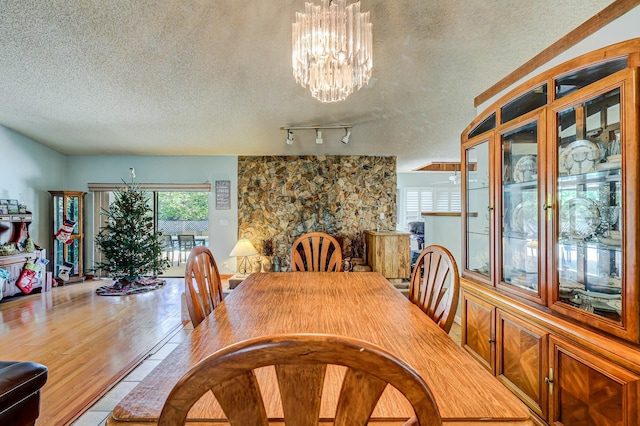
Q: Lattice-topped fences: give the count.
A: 1